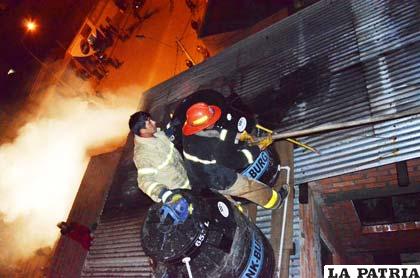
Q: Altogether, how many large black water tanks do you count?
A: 2